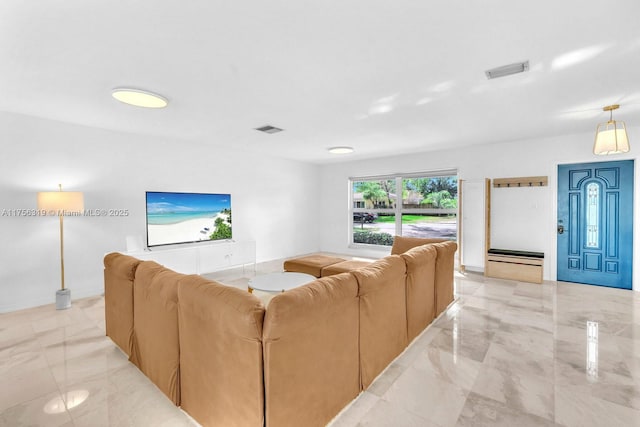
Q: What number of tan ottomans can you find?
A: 2